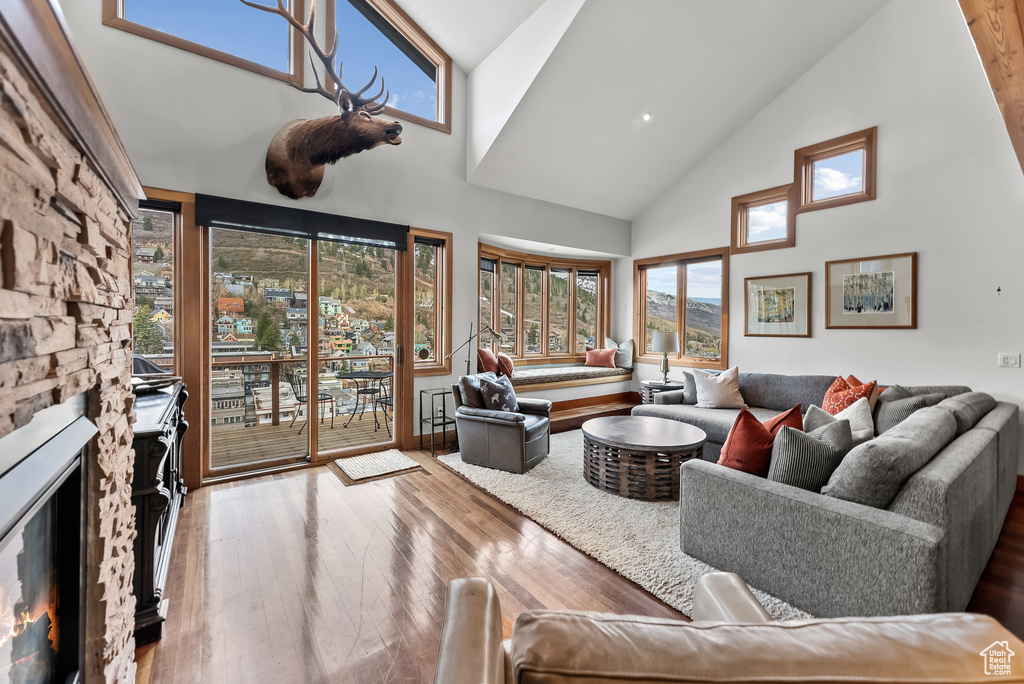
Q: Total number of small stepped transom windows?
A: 2